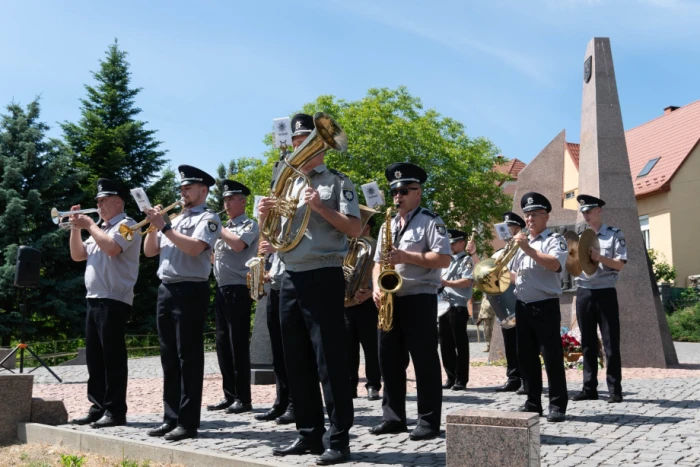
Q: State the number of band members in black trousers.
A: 11